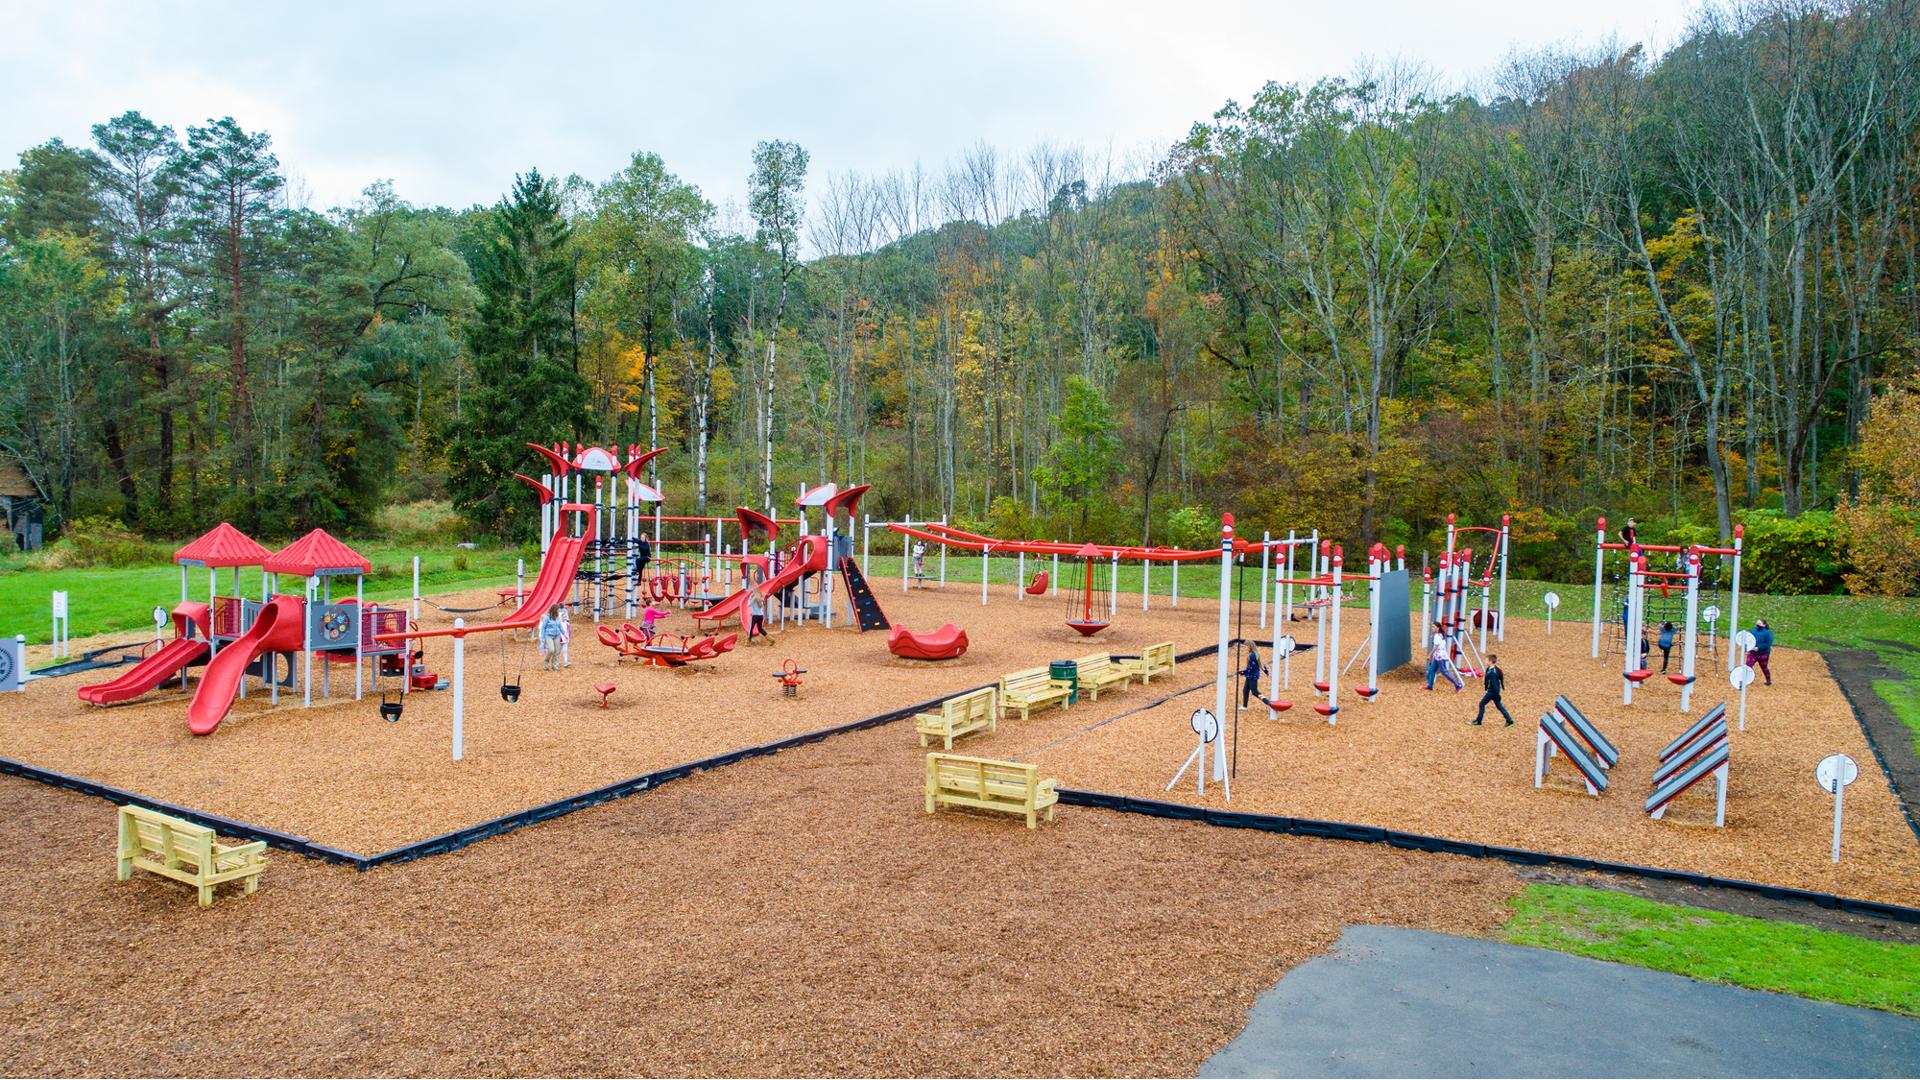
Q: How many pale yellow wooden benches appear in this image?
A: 6